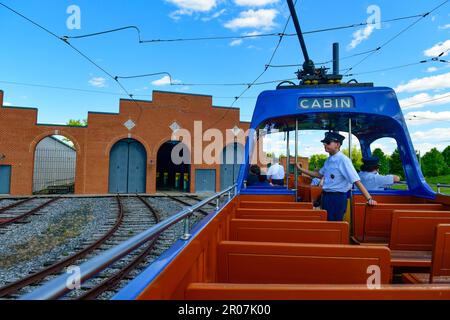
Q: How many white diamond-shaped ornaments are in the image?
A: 3